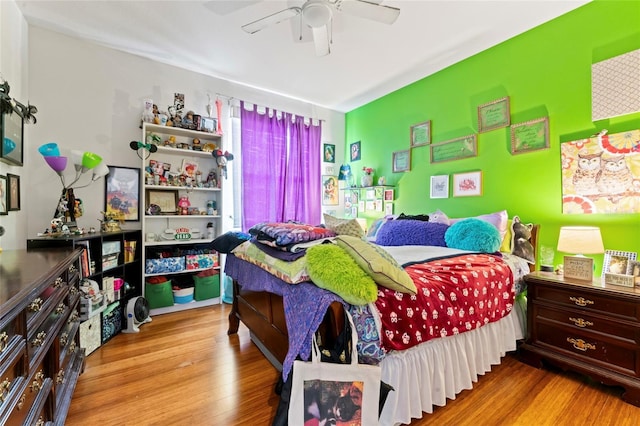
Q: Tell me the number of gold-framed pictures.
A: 5